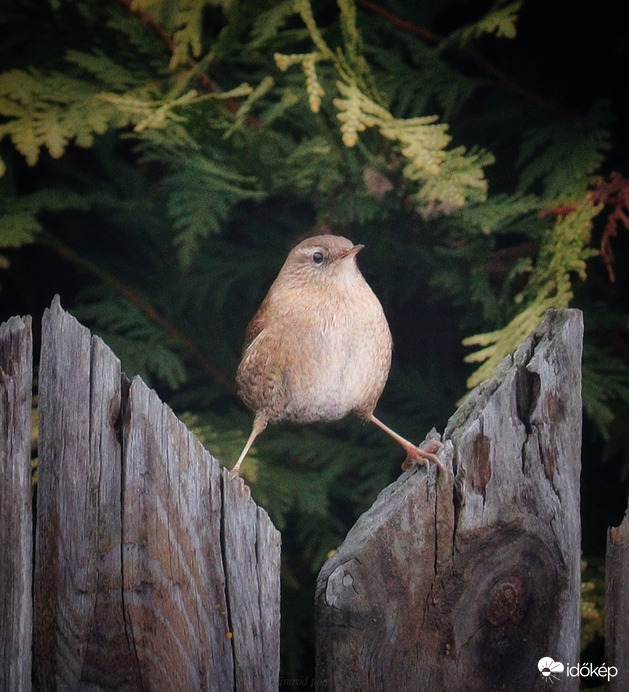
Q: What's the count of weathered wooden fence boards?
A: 4